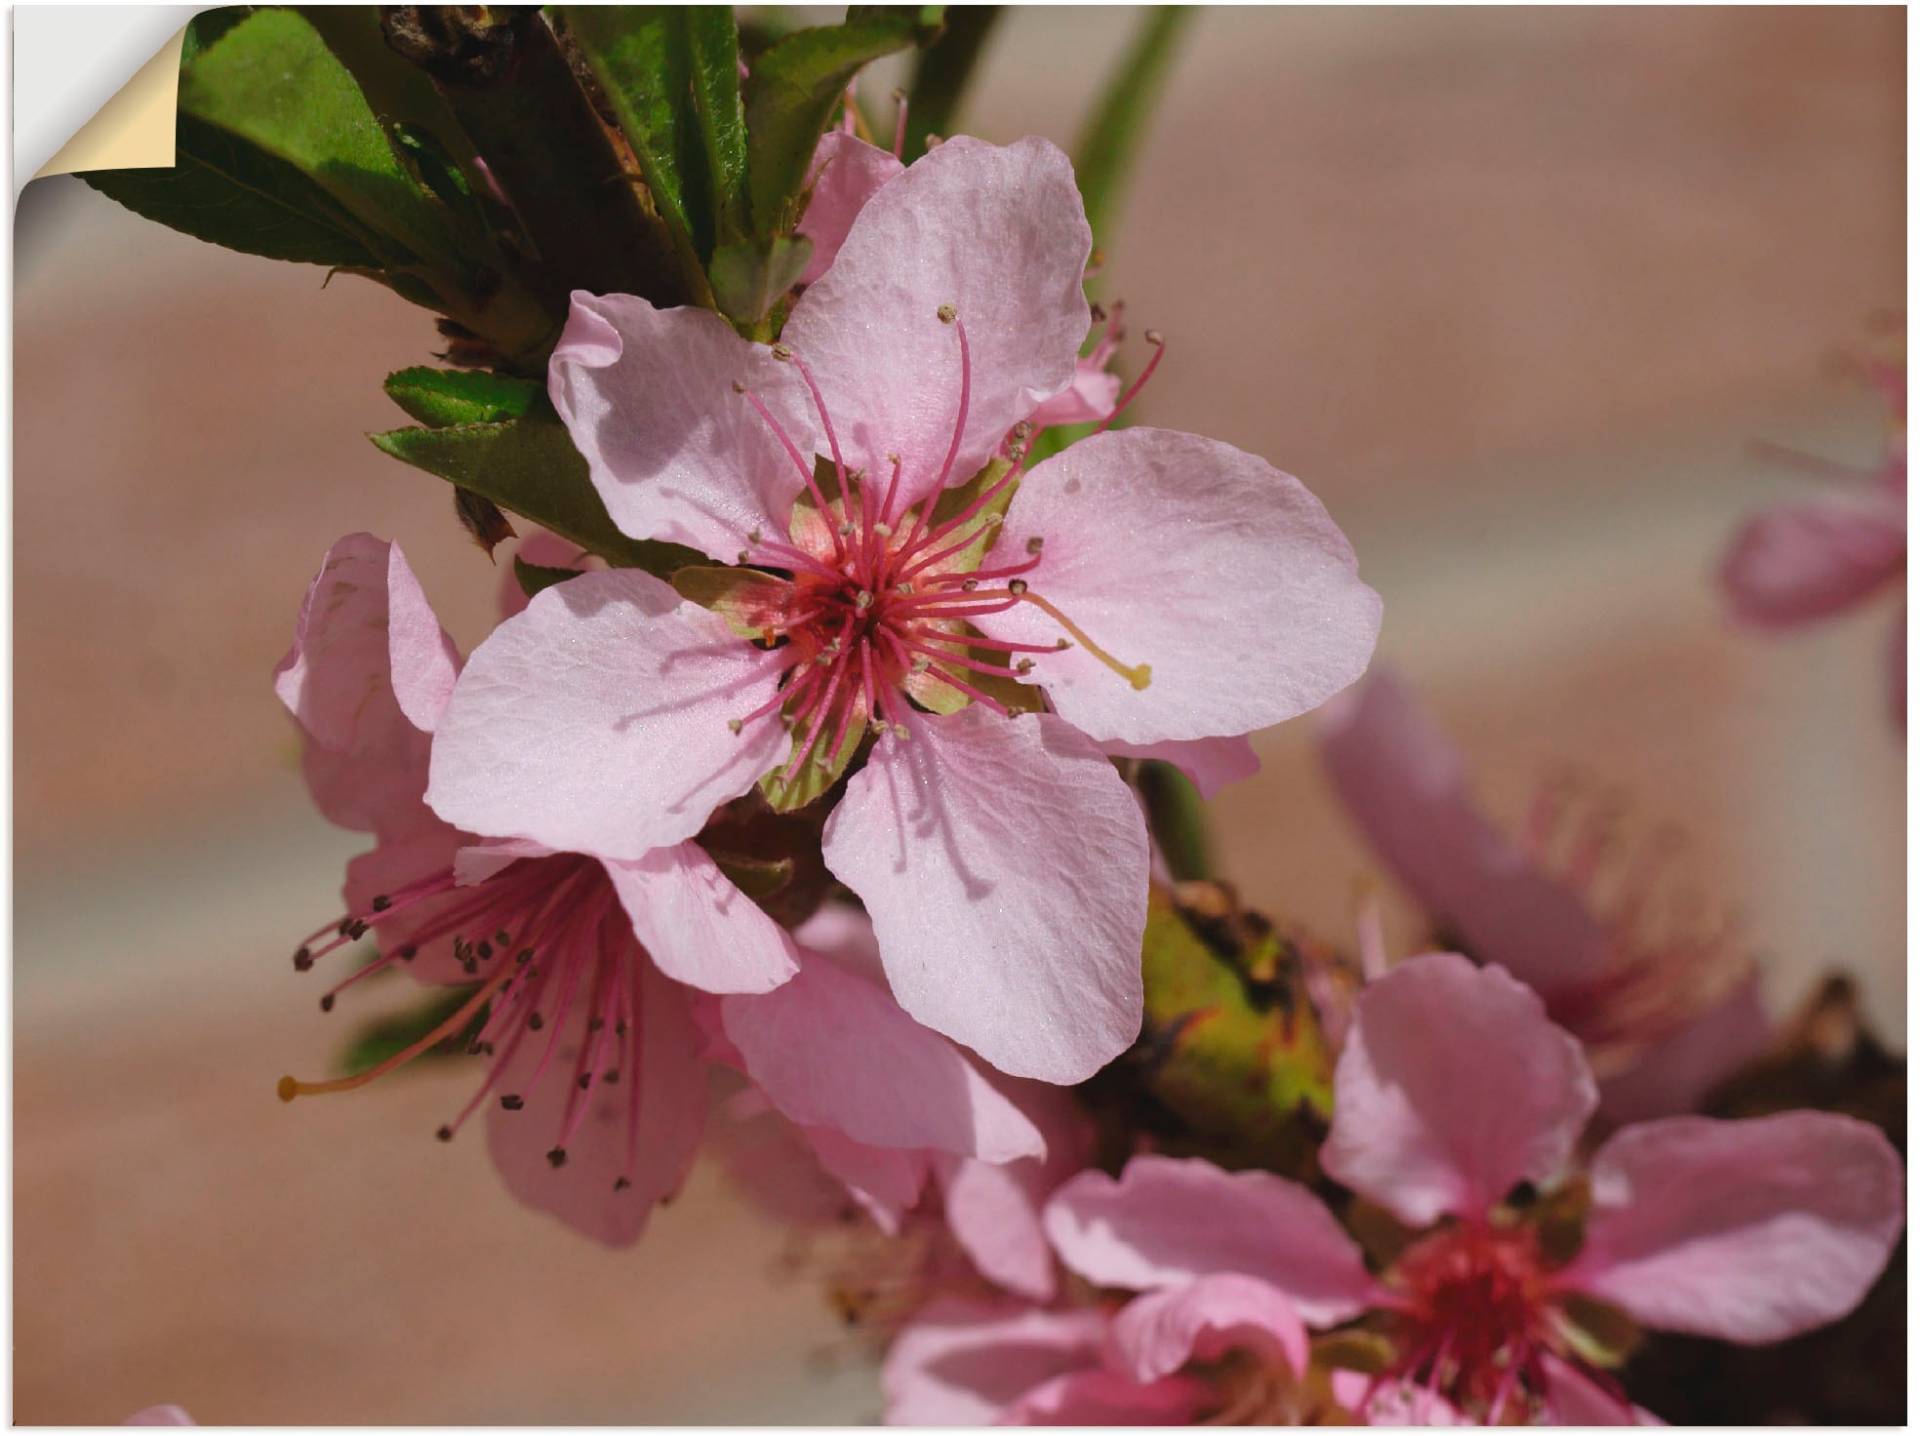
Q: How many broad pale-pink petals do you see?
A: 5